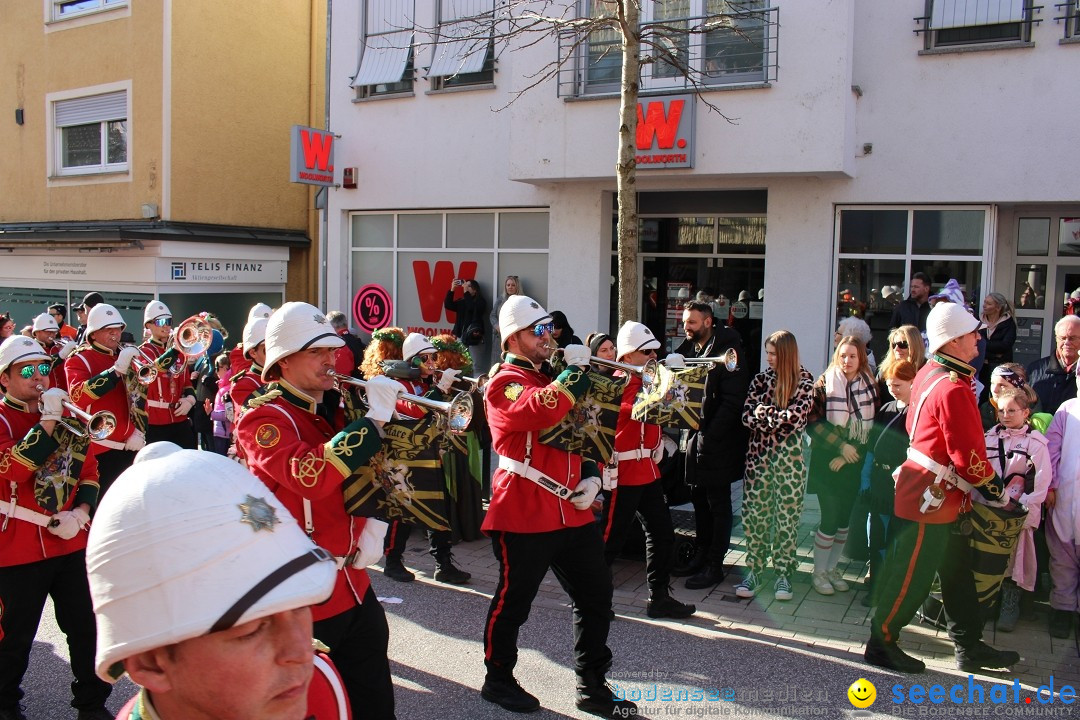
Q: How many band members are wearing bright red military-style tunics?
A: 12